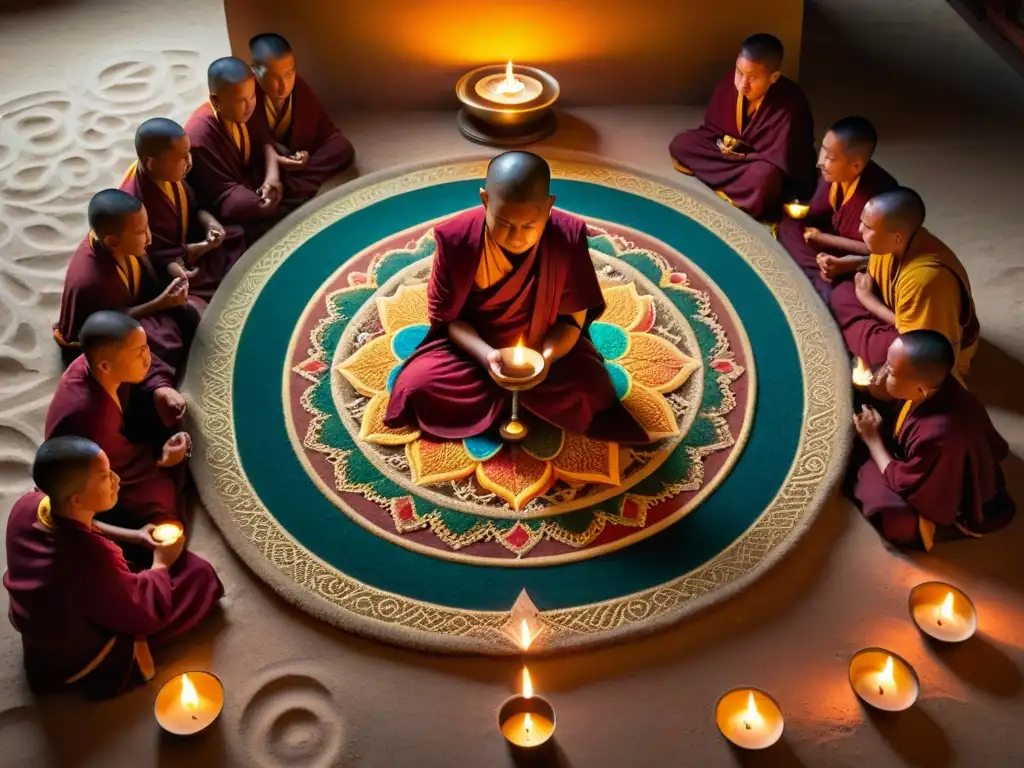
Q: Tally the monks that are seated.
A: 11